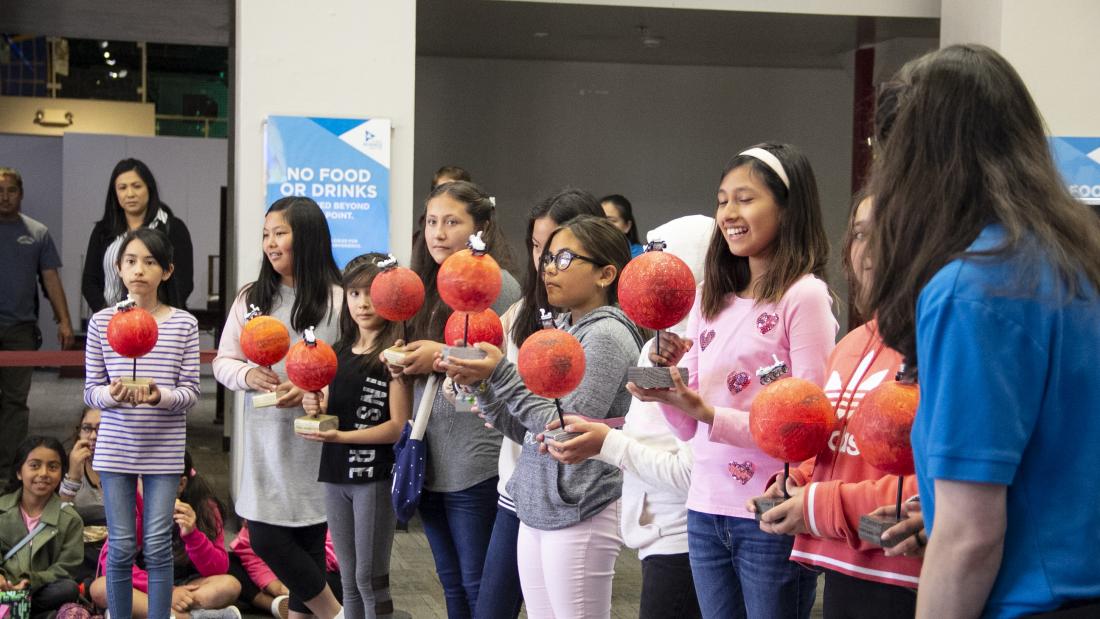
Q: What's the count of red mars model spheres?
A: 10